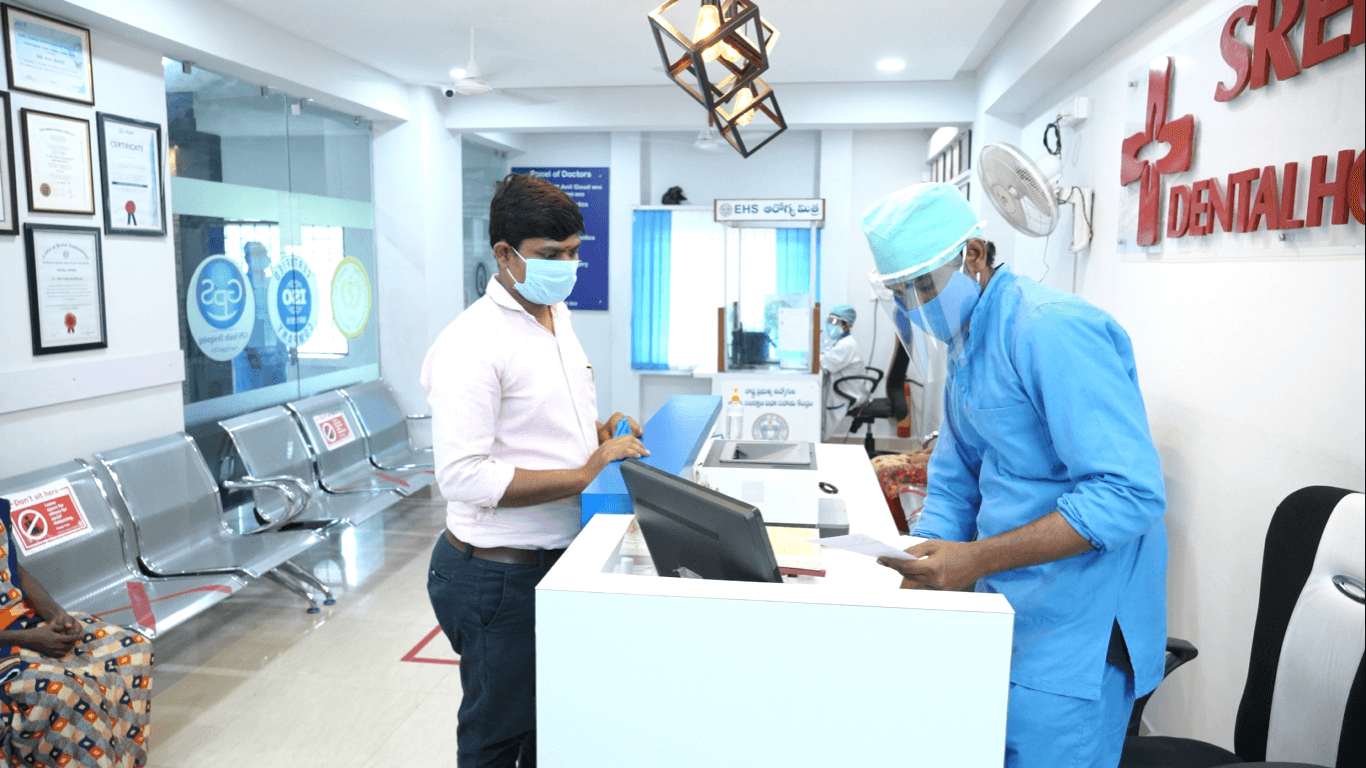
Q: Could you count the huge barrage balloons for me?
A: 0